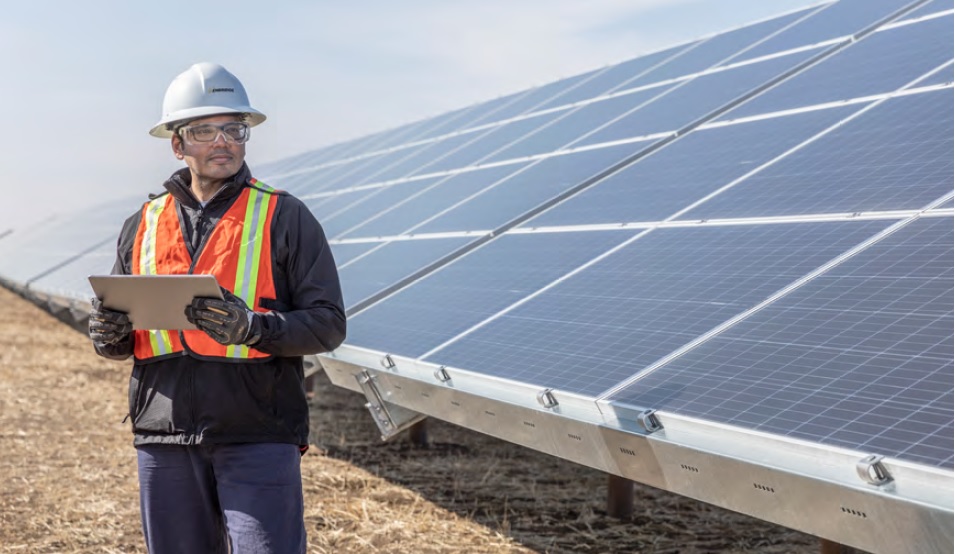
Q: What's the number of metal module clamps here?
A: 5